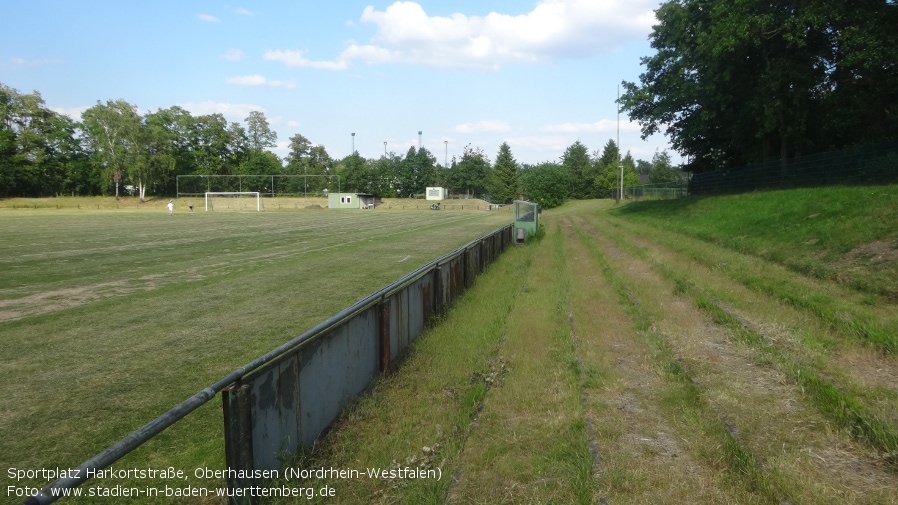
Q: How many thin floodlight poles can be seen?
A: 4